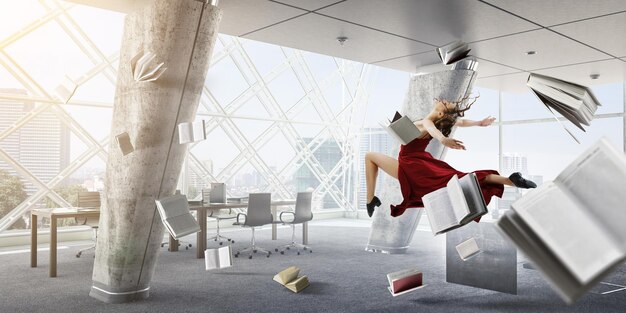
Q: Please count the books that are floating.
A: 14